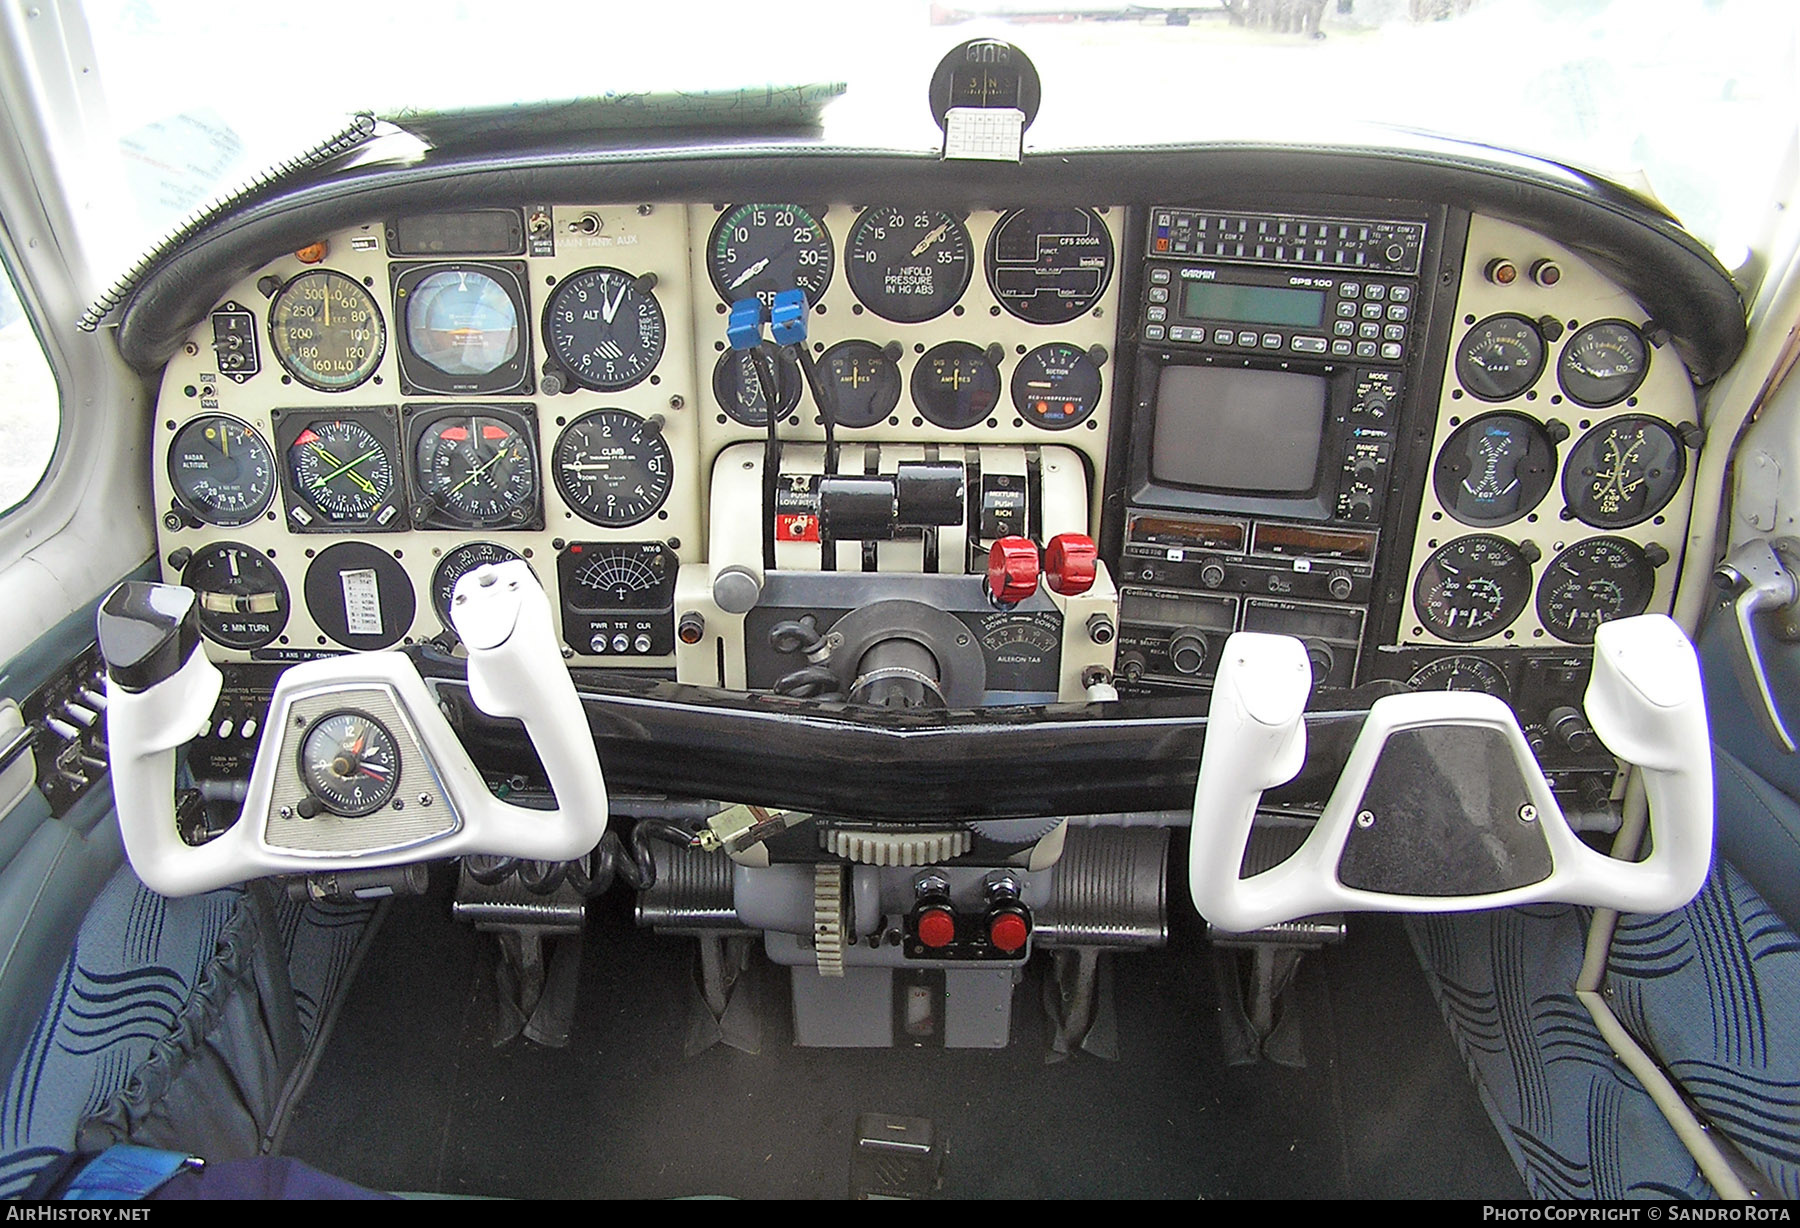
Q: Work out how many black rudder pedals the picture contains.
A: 4